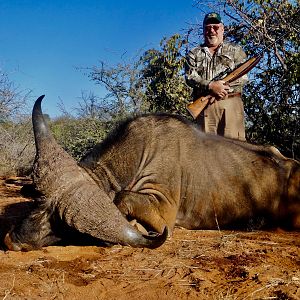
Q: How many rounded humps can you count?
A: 1